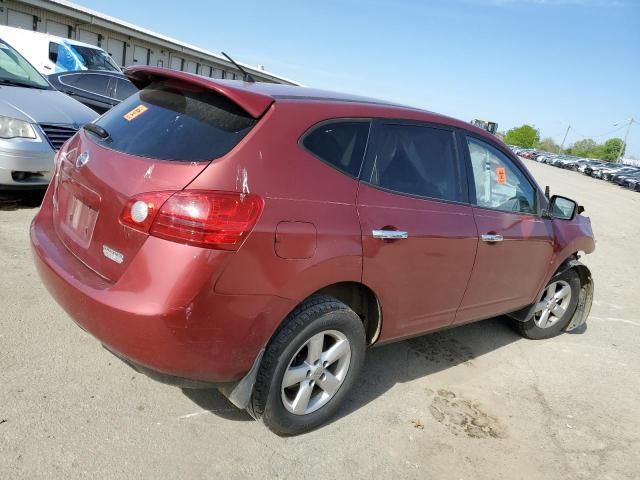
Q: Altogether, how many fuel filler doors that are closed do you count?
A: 1